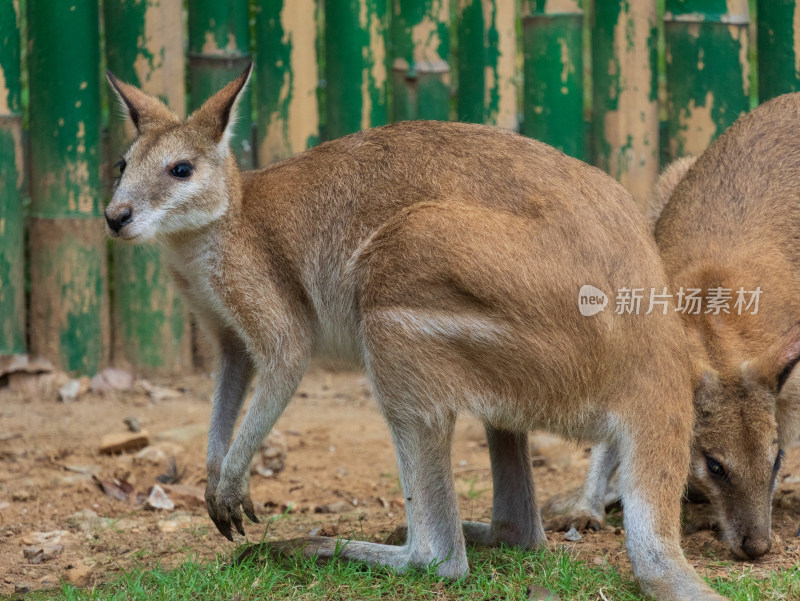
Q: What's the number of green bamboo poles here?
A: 12